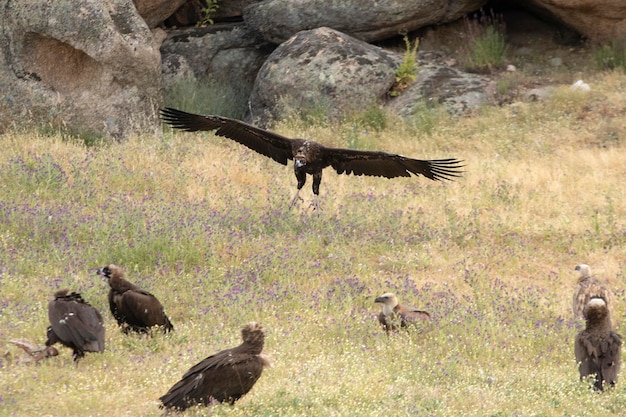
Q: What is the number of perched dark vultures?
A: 4